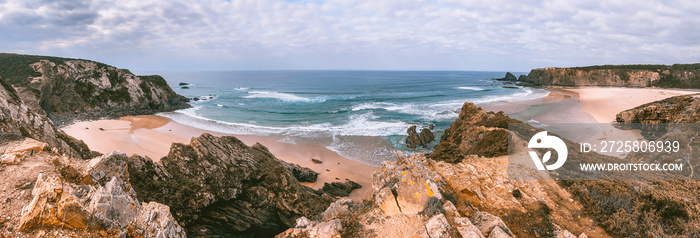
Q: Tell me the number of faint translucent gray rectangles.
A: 1